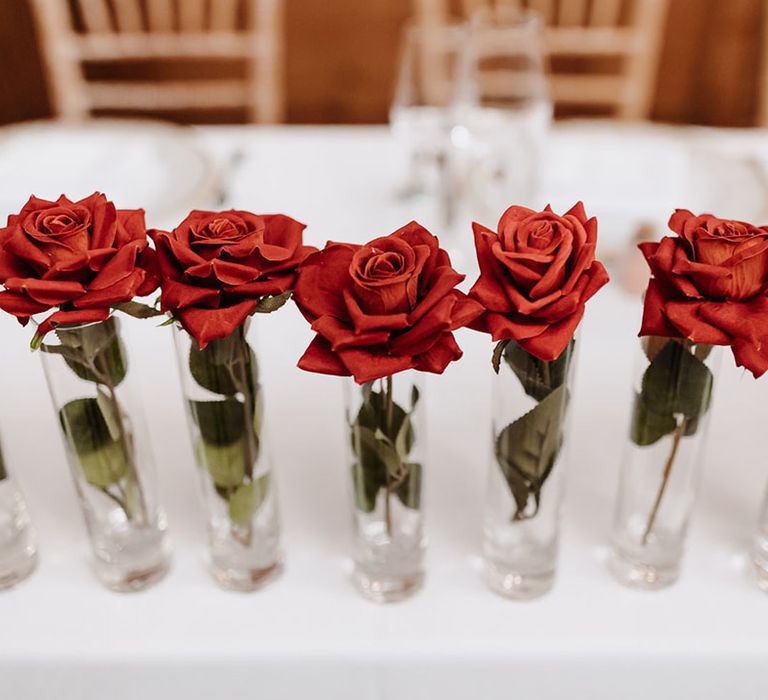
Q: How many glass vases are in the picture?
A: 7